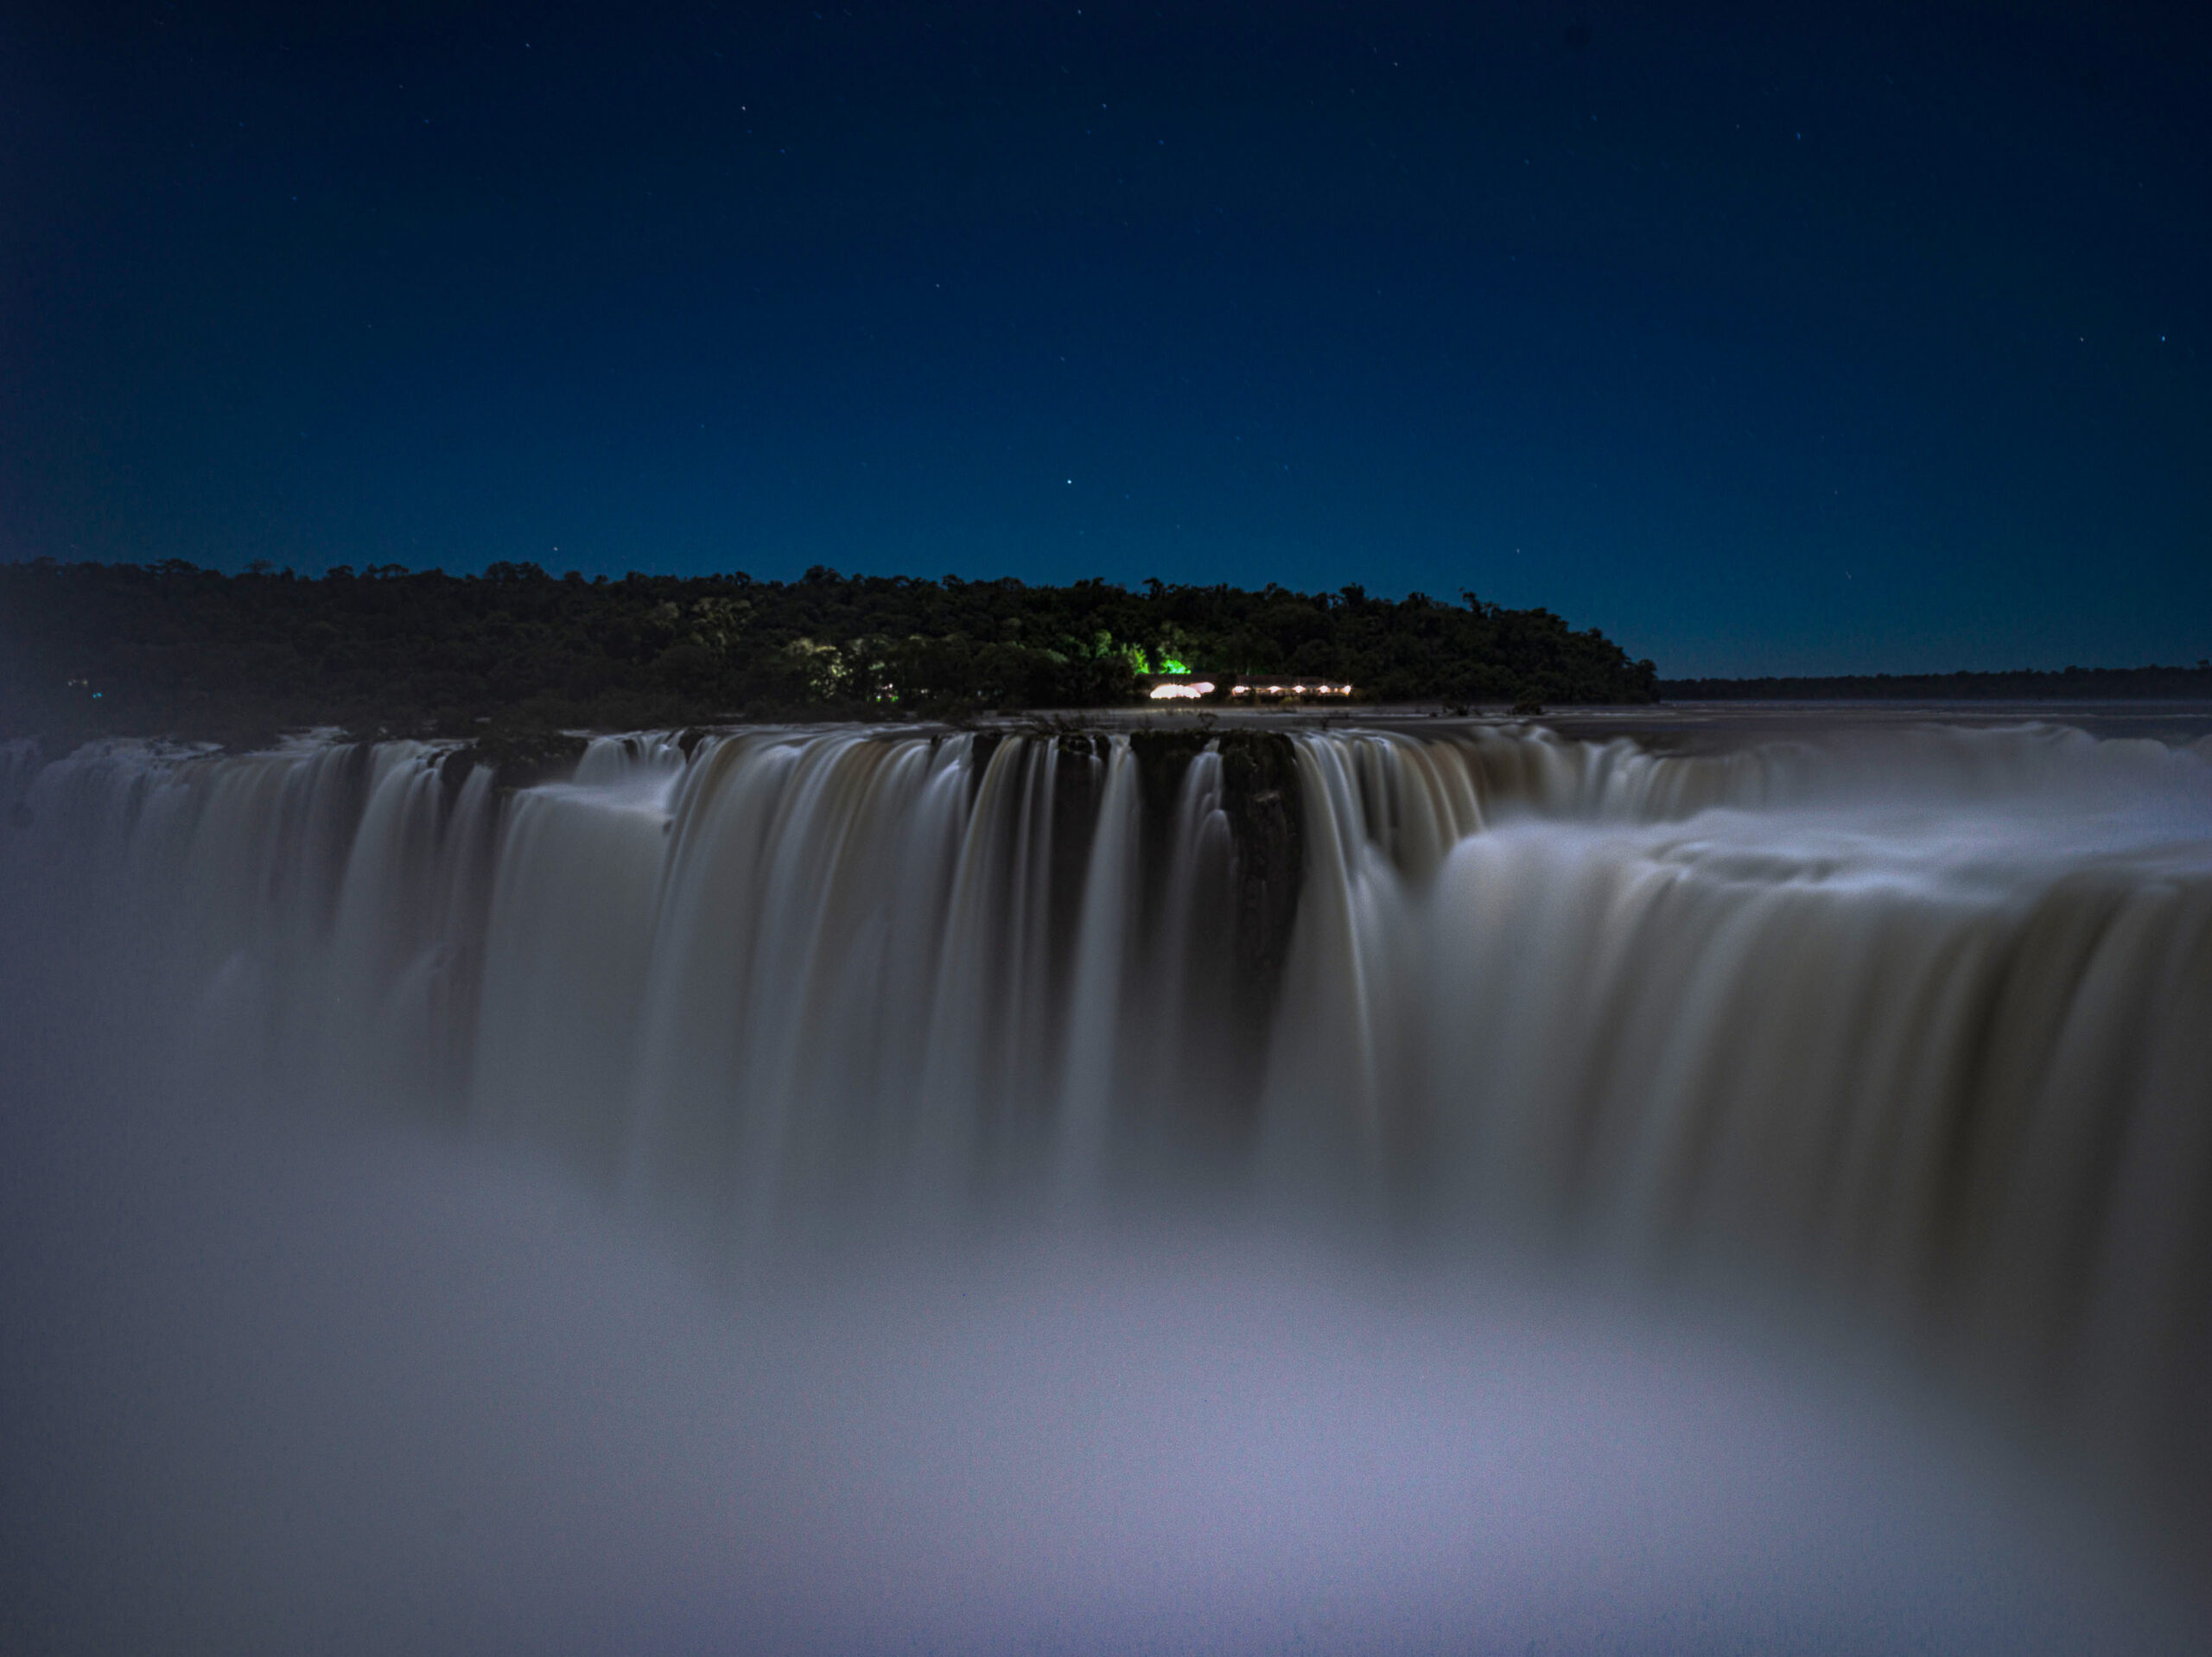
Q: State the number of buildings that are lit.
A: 2